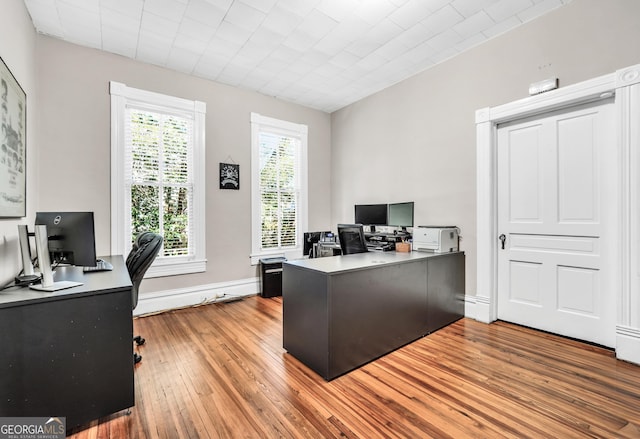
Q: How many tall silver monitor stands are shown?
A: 2